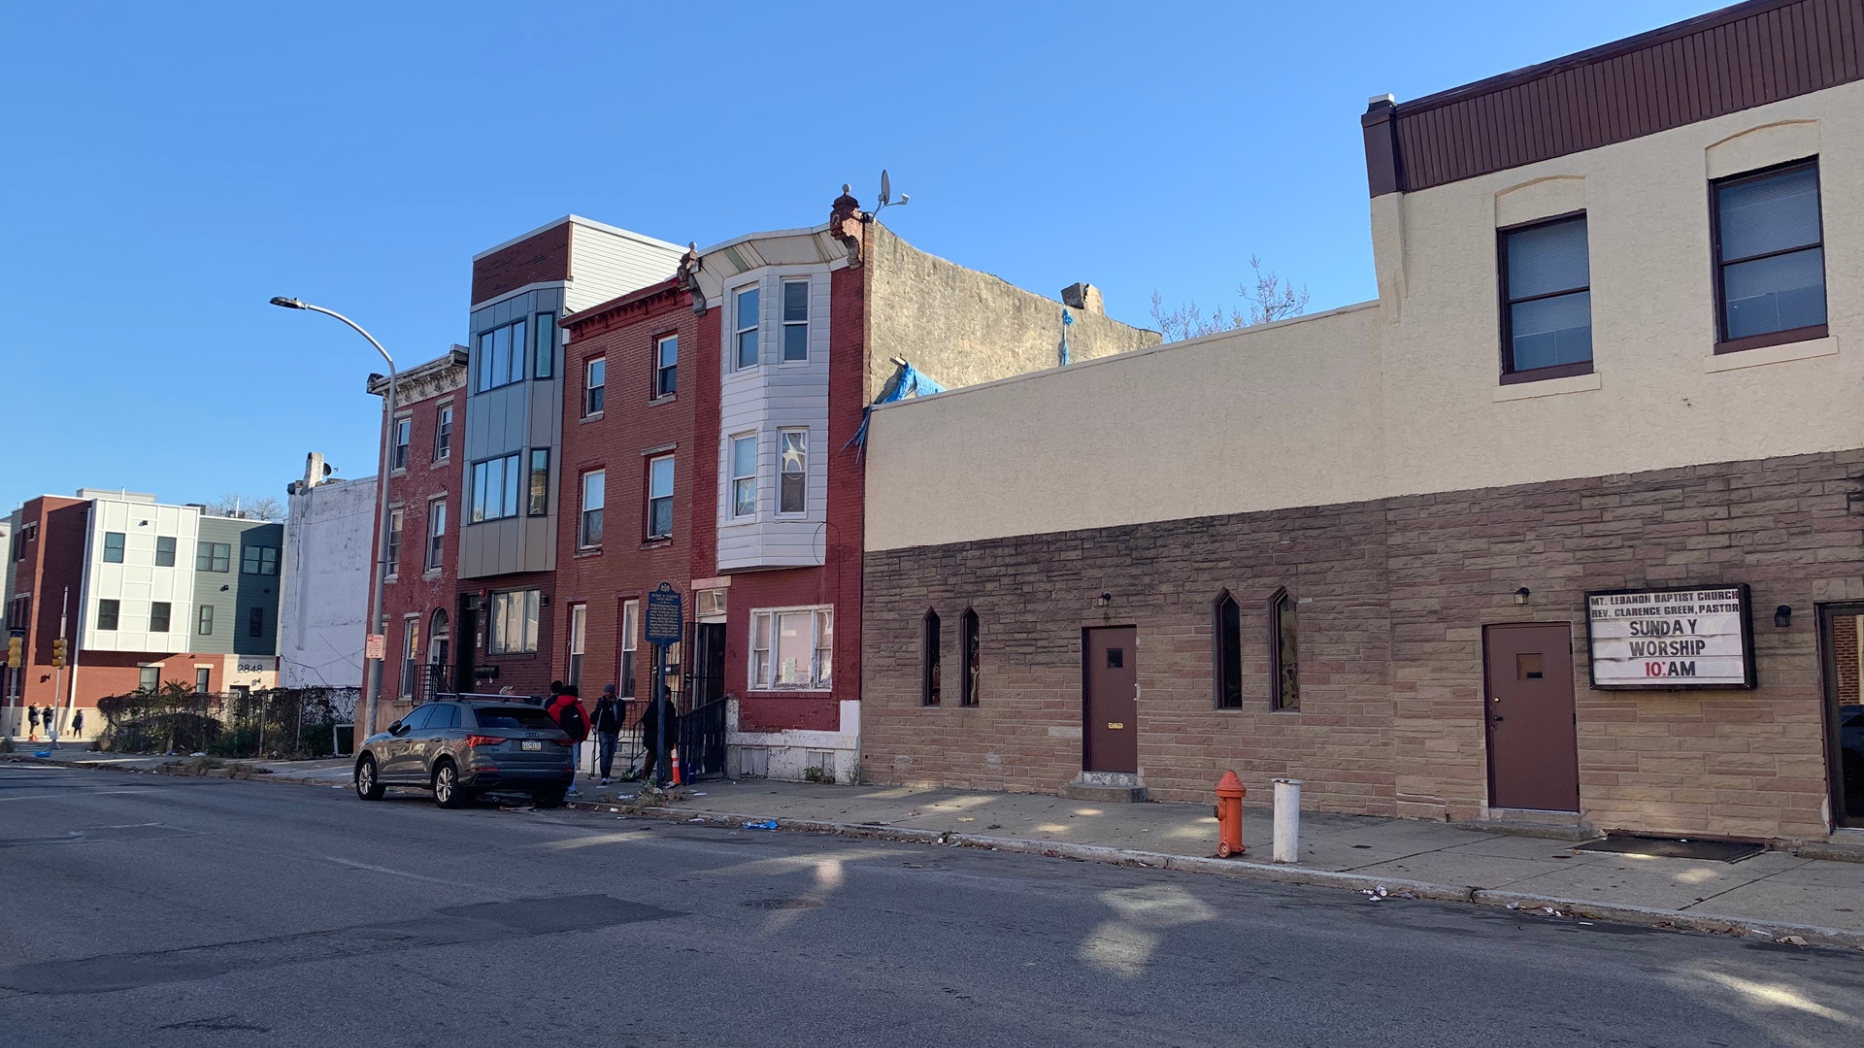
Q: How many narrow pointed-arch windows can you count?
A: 4